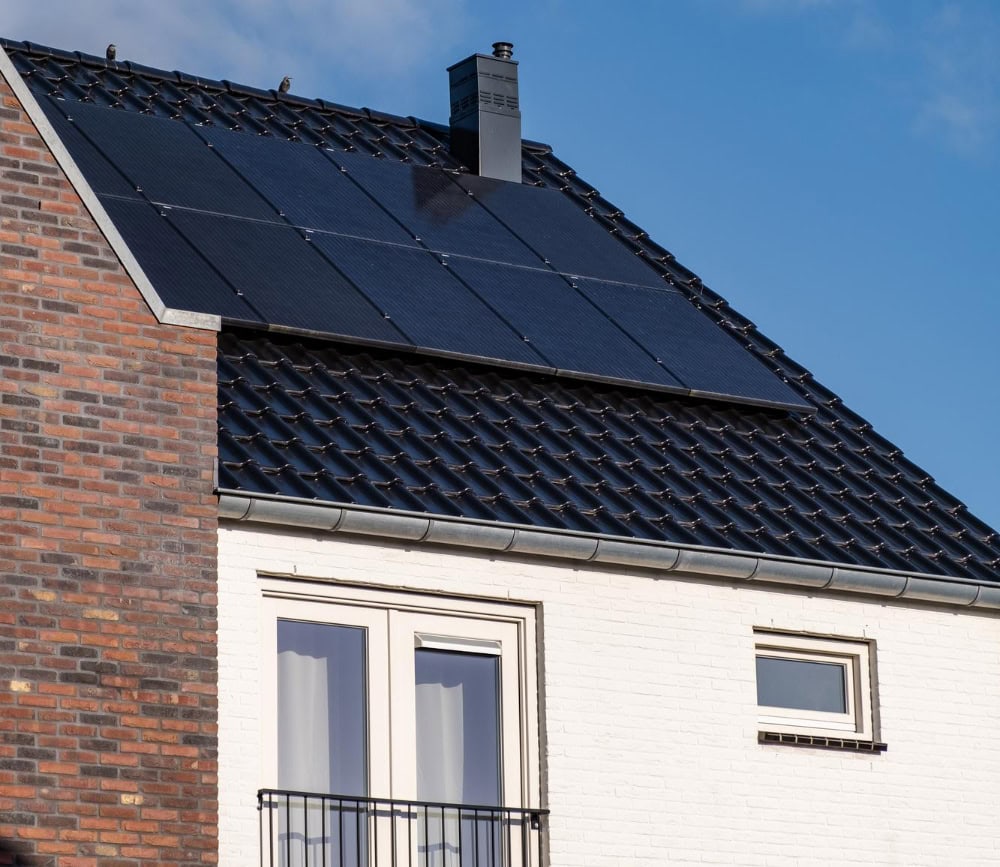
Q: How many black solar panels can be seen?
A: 10